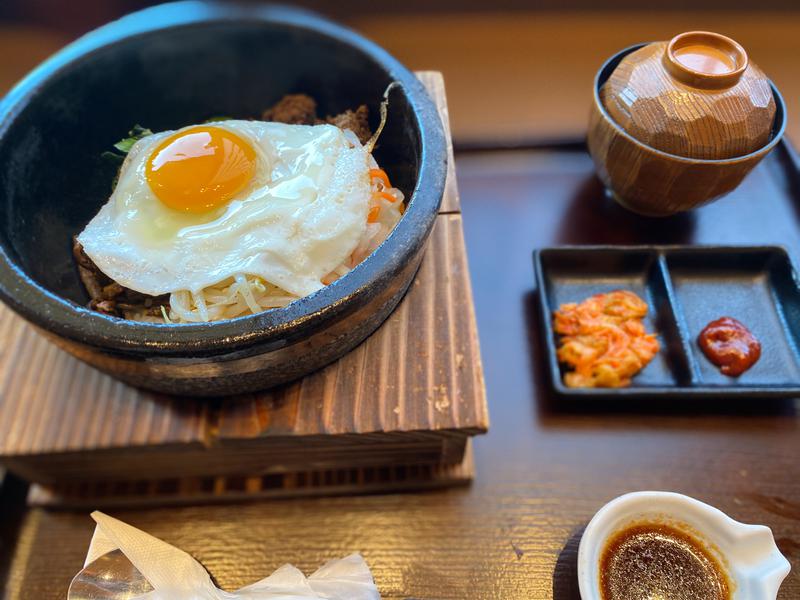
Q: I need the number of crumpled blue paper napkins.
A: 0